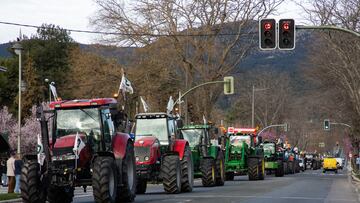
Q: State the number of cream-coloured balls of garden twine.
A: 0